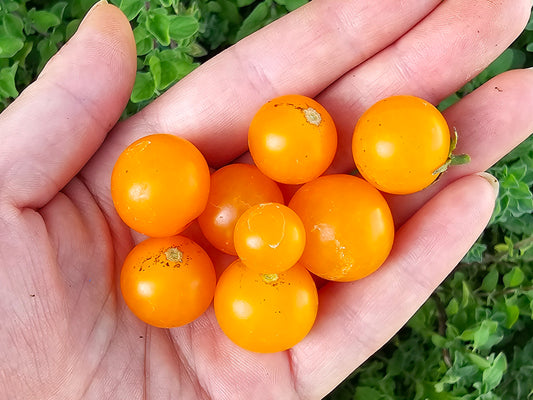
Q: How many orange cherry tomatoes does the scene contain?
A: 8